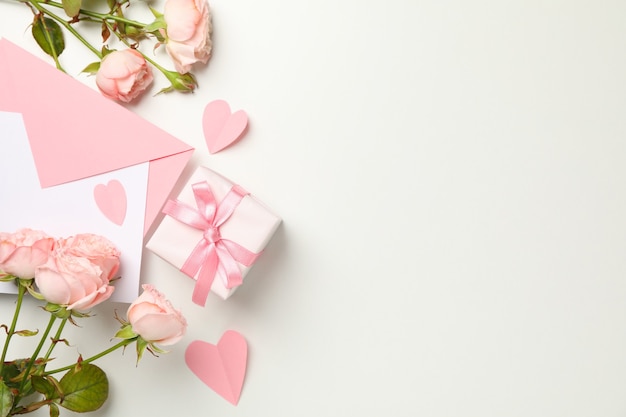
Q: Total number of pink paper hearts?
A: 3